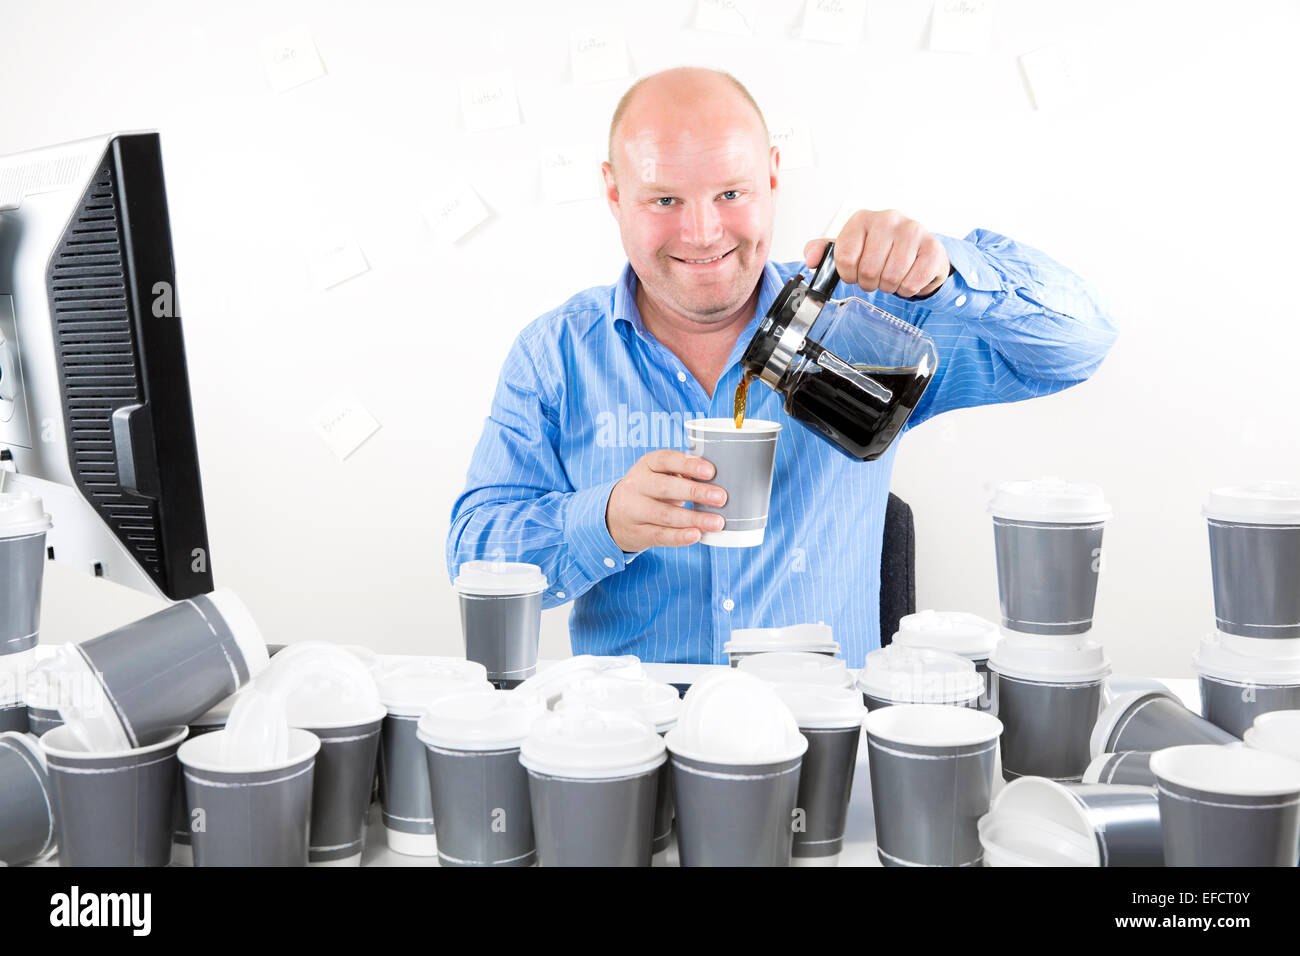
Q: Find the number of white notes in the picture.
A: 13